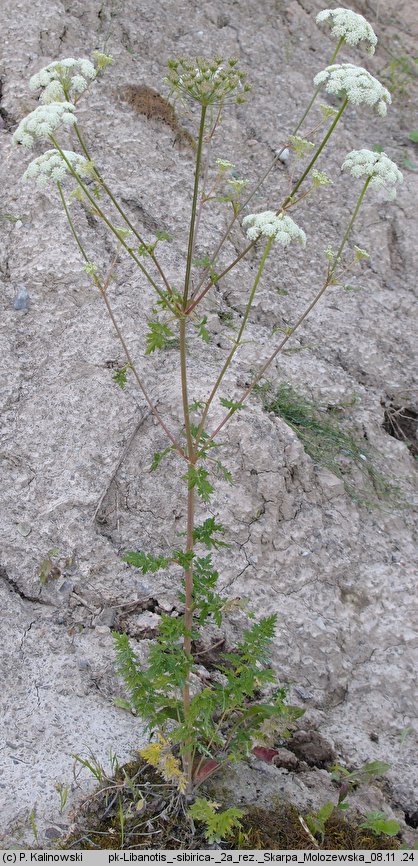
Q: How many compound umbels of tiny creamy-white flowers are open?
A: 7